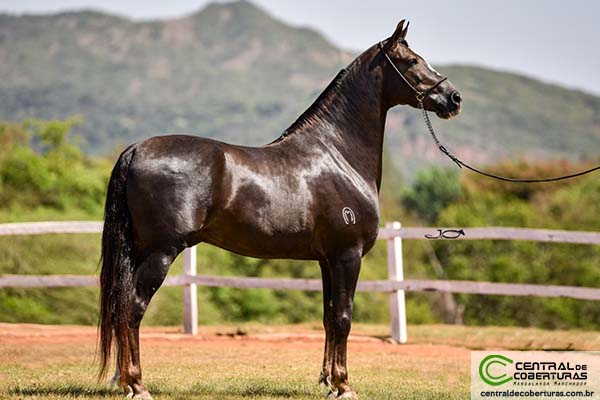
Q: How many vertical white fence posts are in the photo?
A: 2